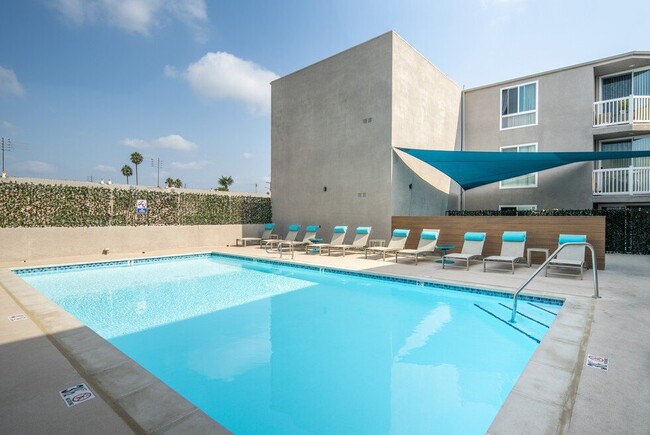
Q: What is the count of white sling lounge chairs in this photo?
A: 10